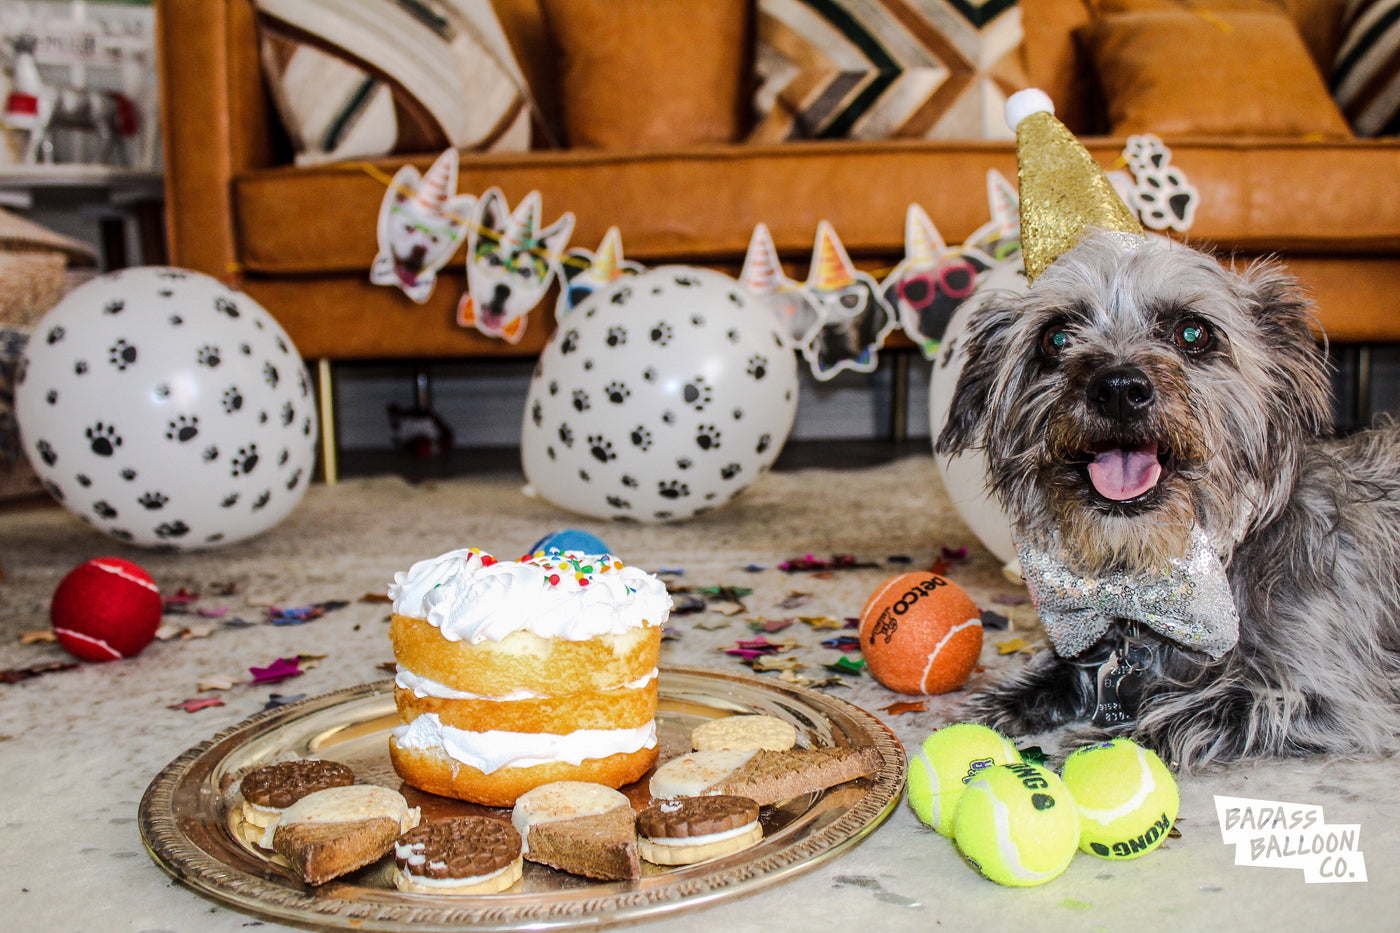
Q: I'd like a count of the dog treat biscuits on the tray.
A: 7